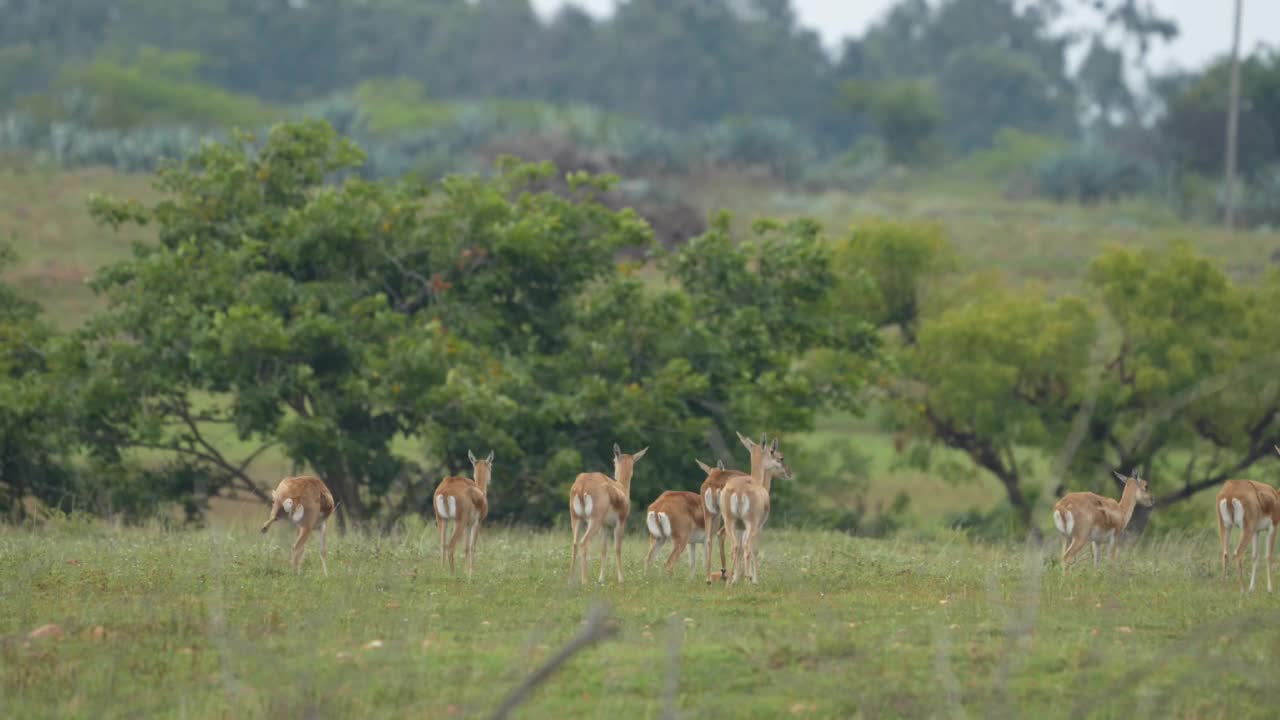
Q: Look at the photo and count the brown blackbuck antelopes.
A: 8